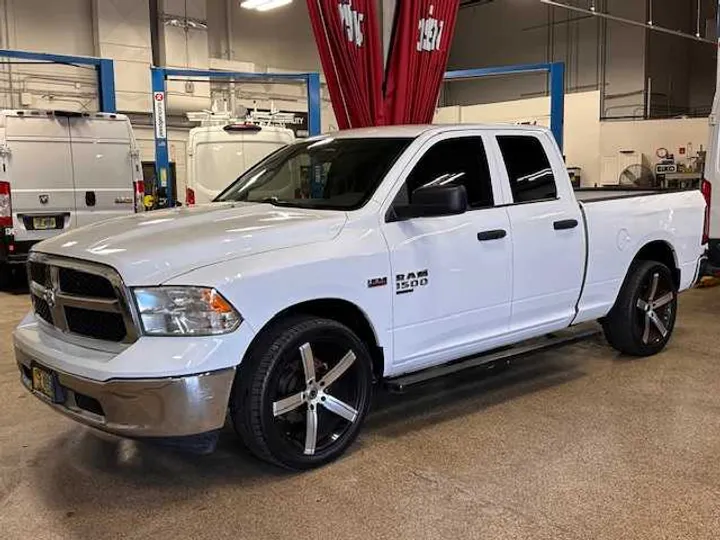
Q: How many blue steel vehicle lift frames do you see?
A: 3